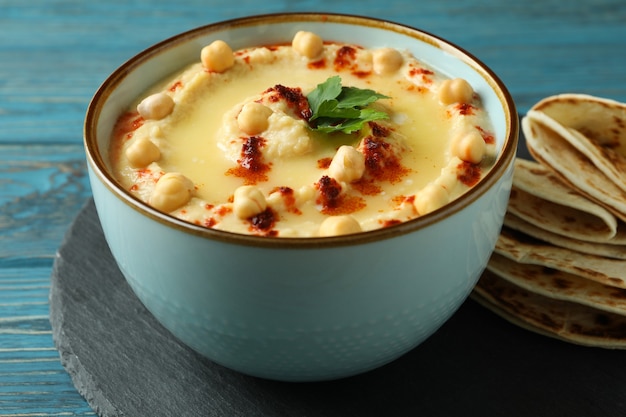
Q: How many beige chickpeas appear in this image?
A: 13